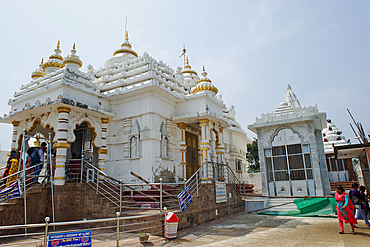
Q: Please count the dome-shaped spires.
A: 6